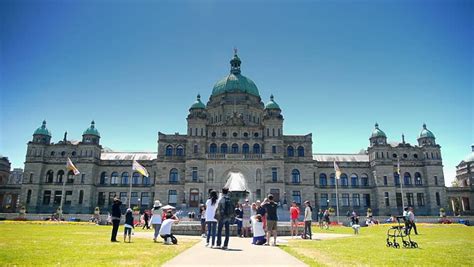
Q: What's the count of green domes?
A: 7